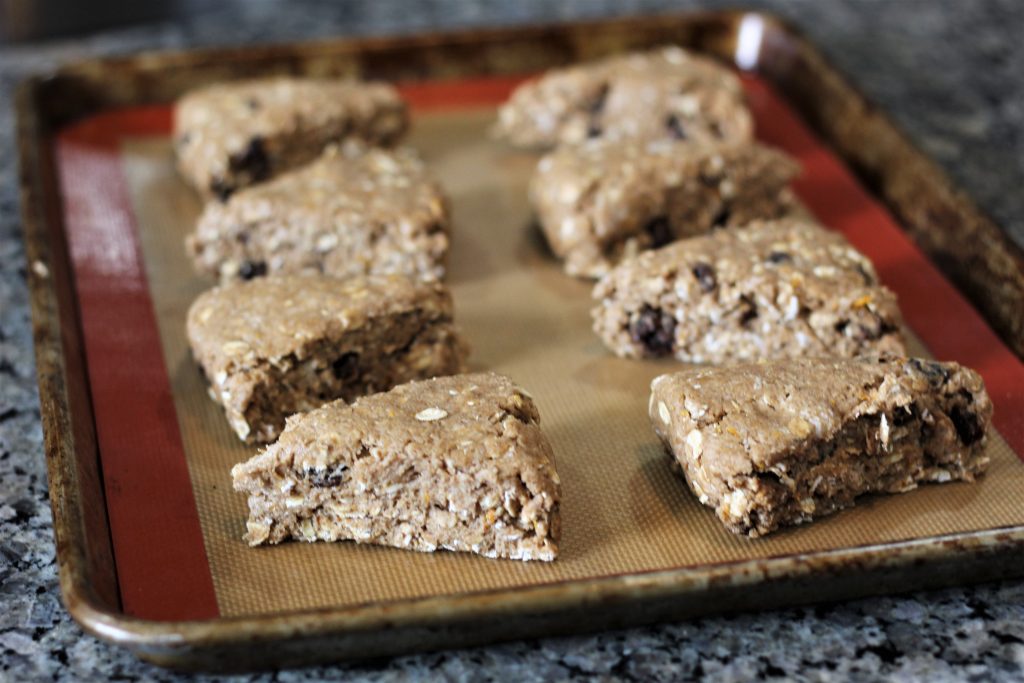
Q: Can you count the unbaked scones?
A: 8